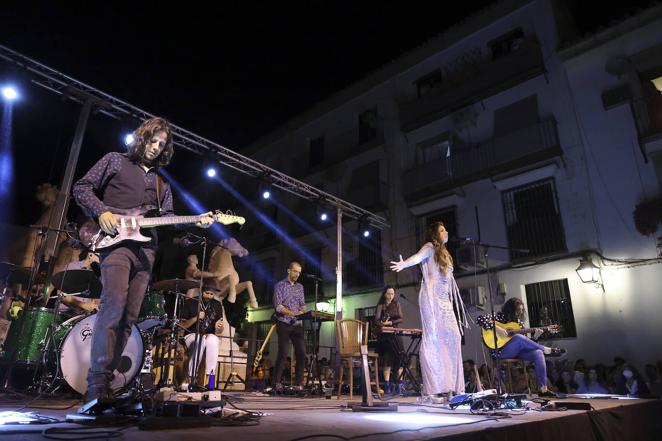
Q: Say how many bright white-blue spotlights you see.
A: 6